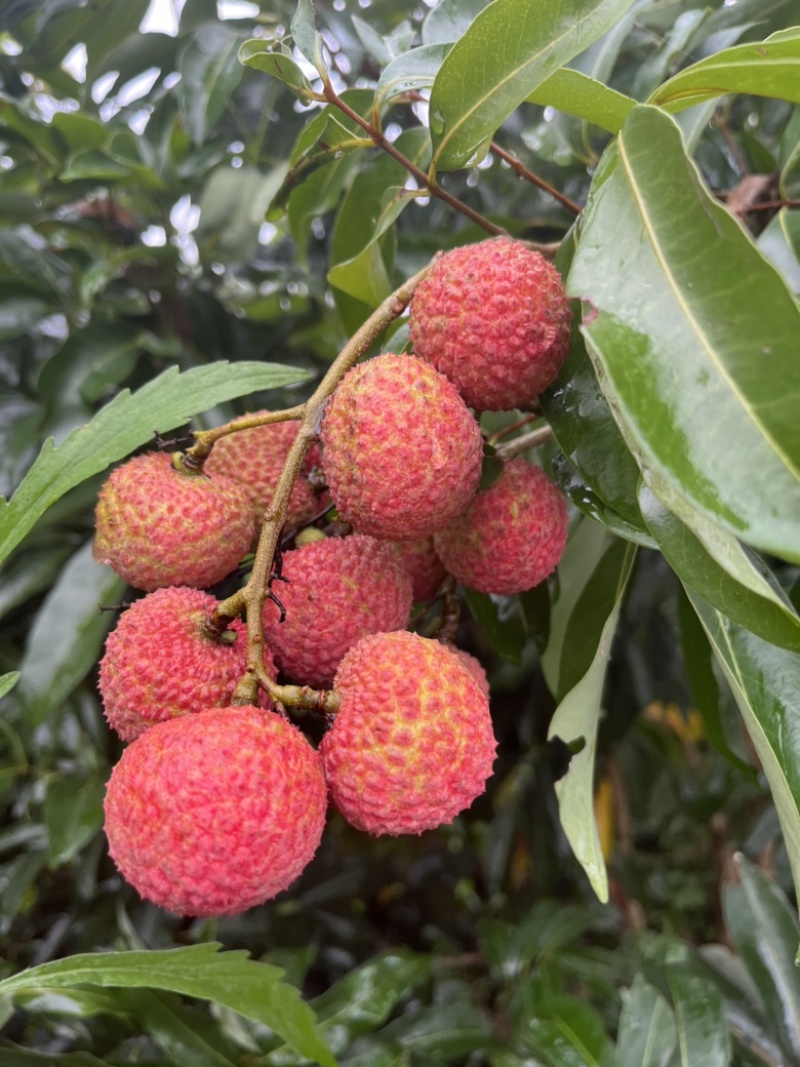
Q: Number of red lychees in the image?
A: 11